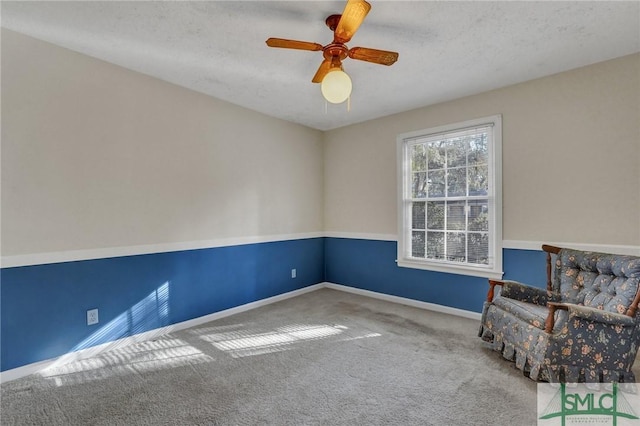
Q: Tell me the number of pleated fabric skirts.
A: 1